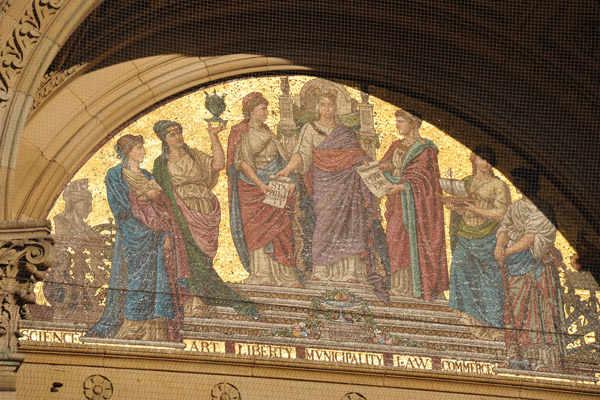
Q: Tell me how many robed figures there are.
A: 7